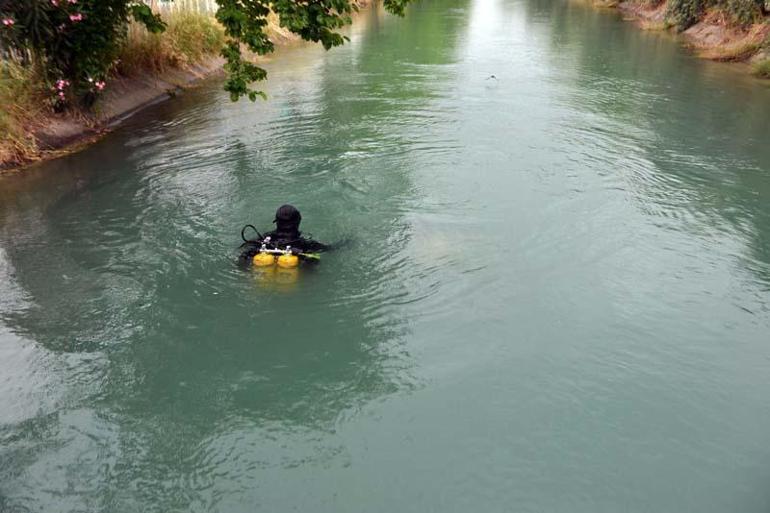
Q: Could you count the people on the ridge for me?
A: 0